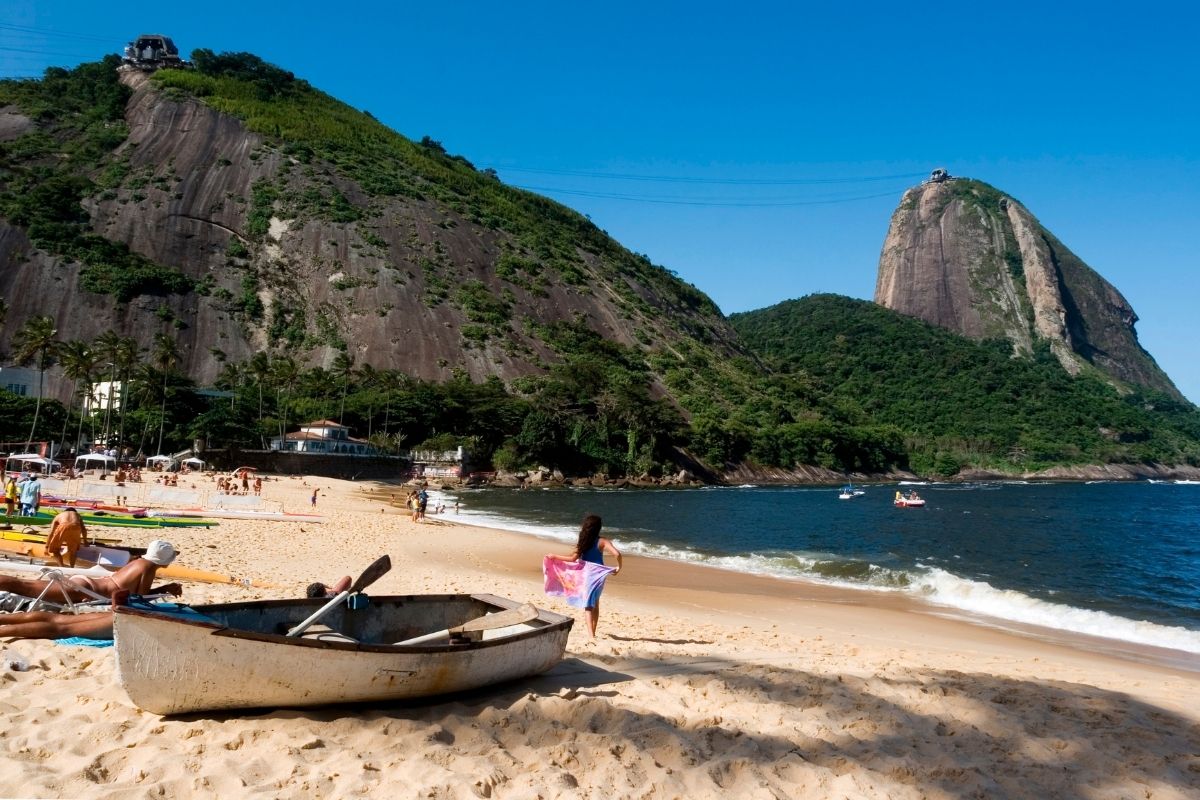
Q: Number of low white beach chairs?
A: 1